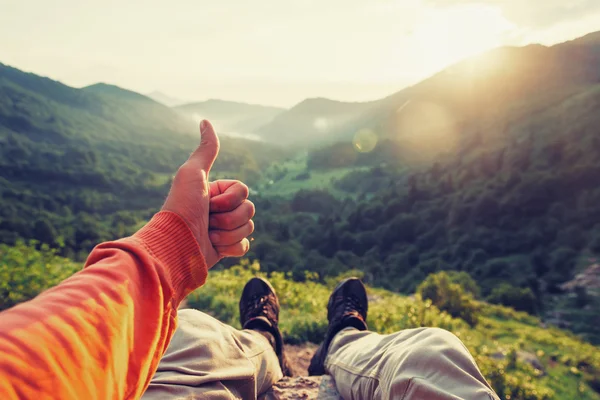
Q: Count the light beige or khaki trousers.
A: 1